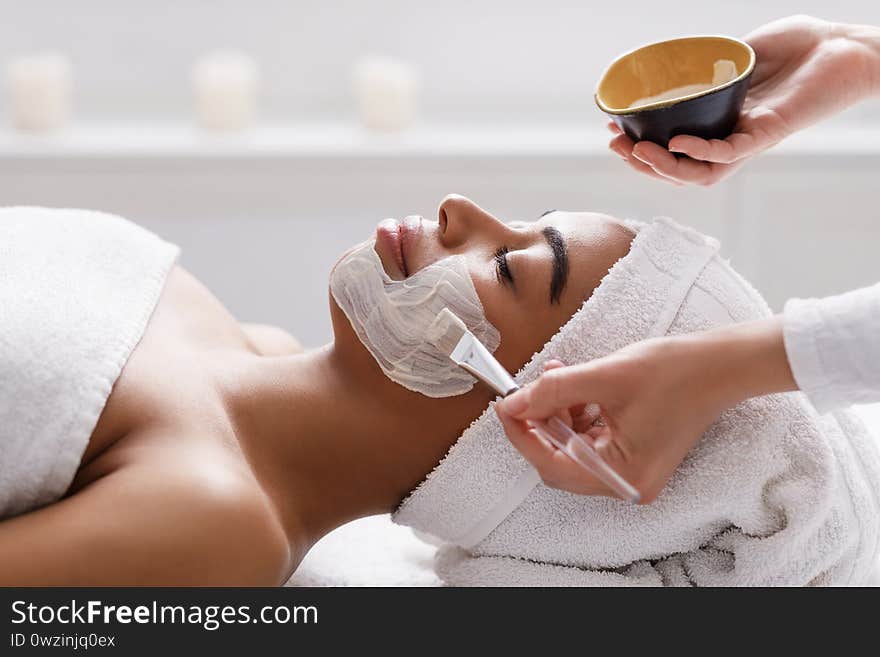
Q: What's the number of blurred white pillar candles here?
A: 3